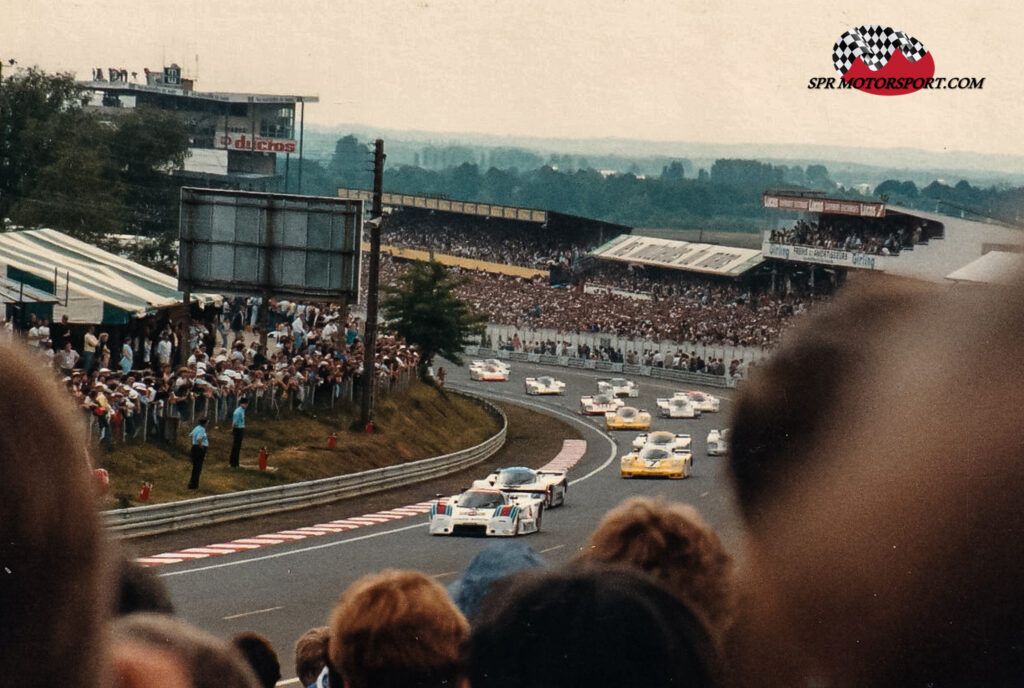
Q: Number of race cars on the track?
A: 13